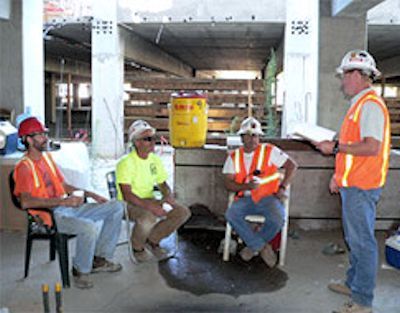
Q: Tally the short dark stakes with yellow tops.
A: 2